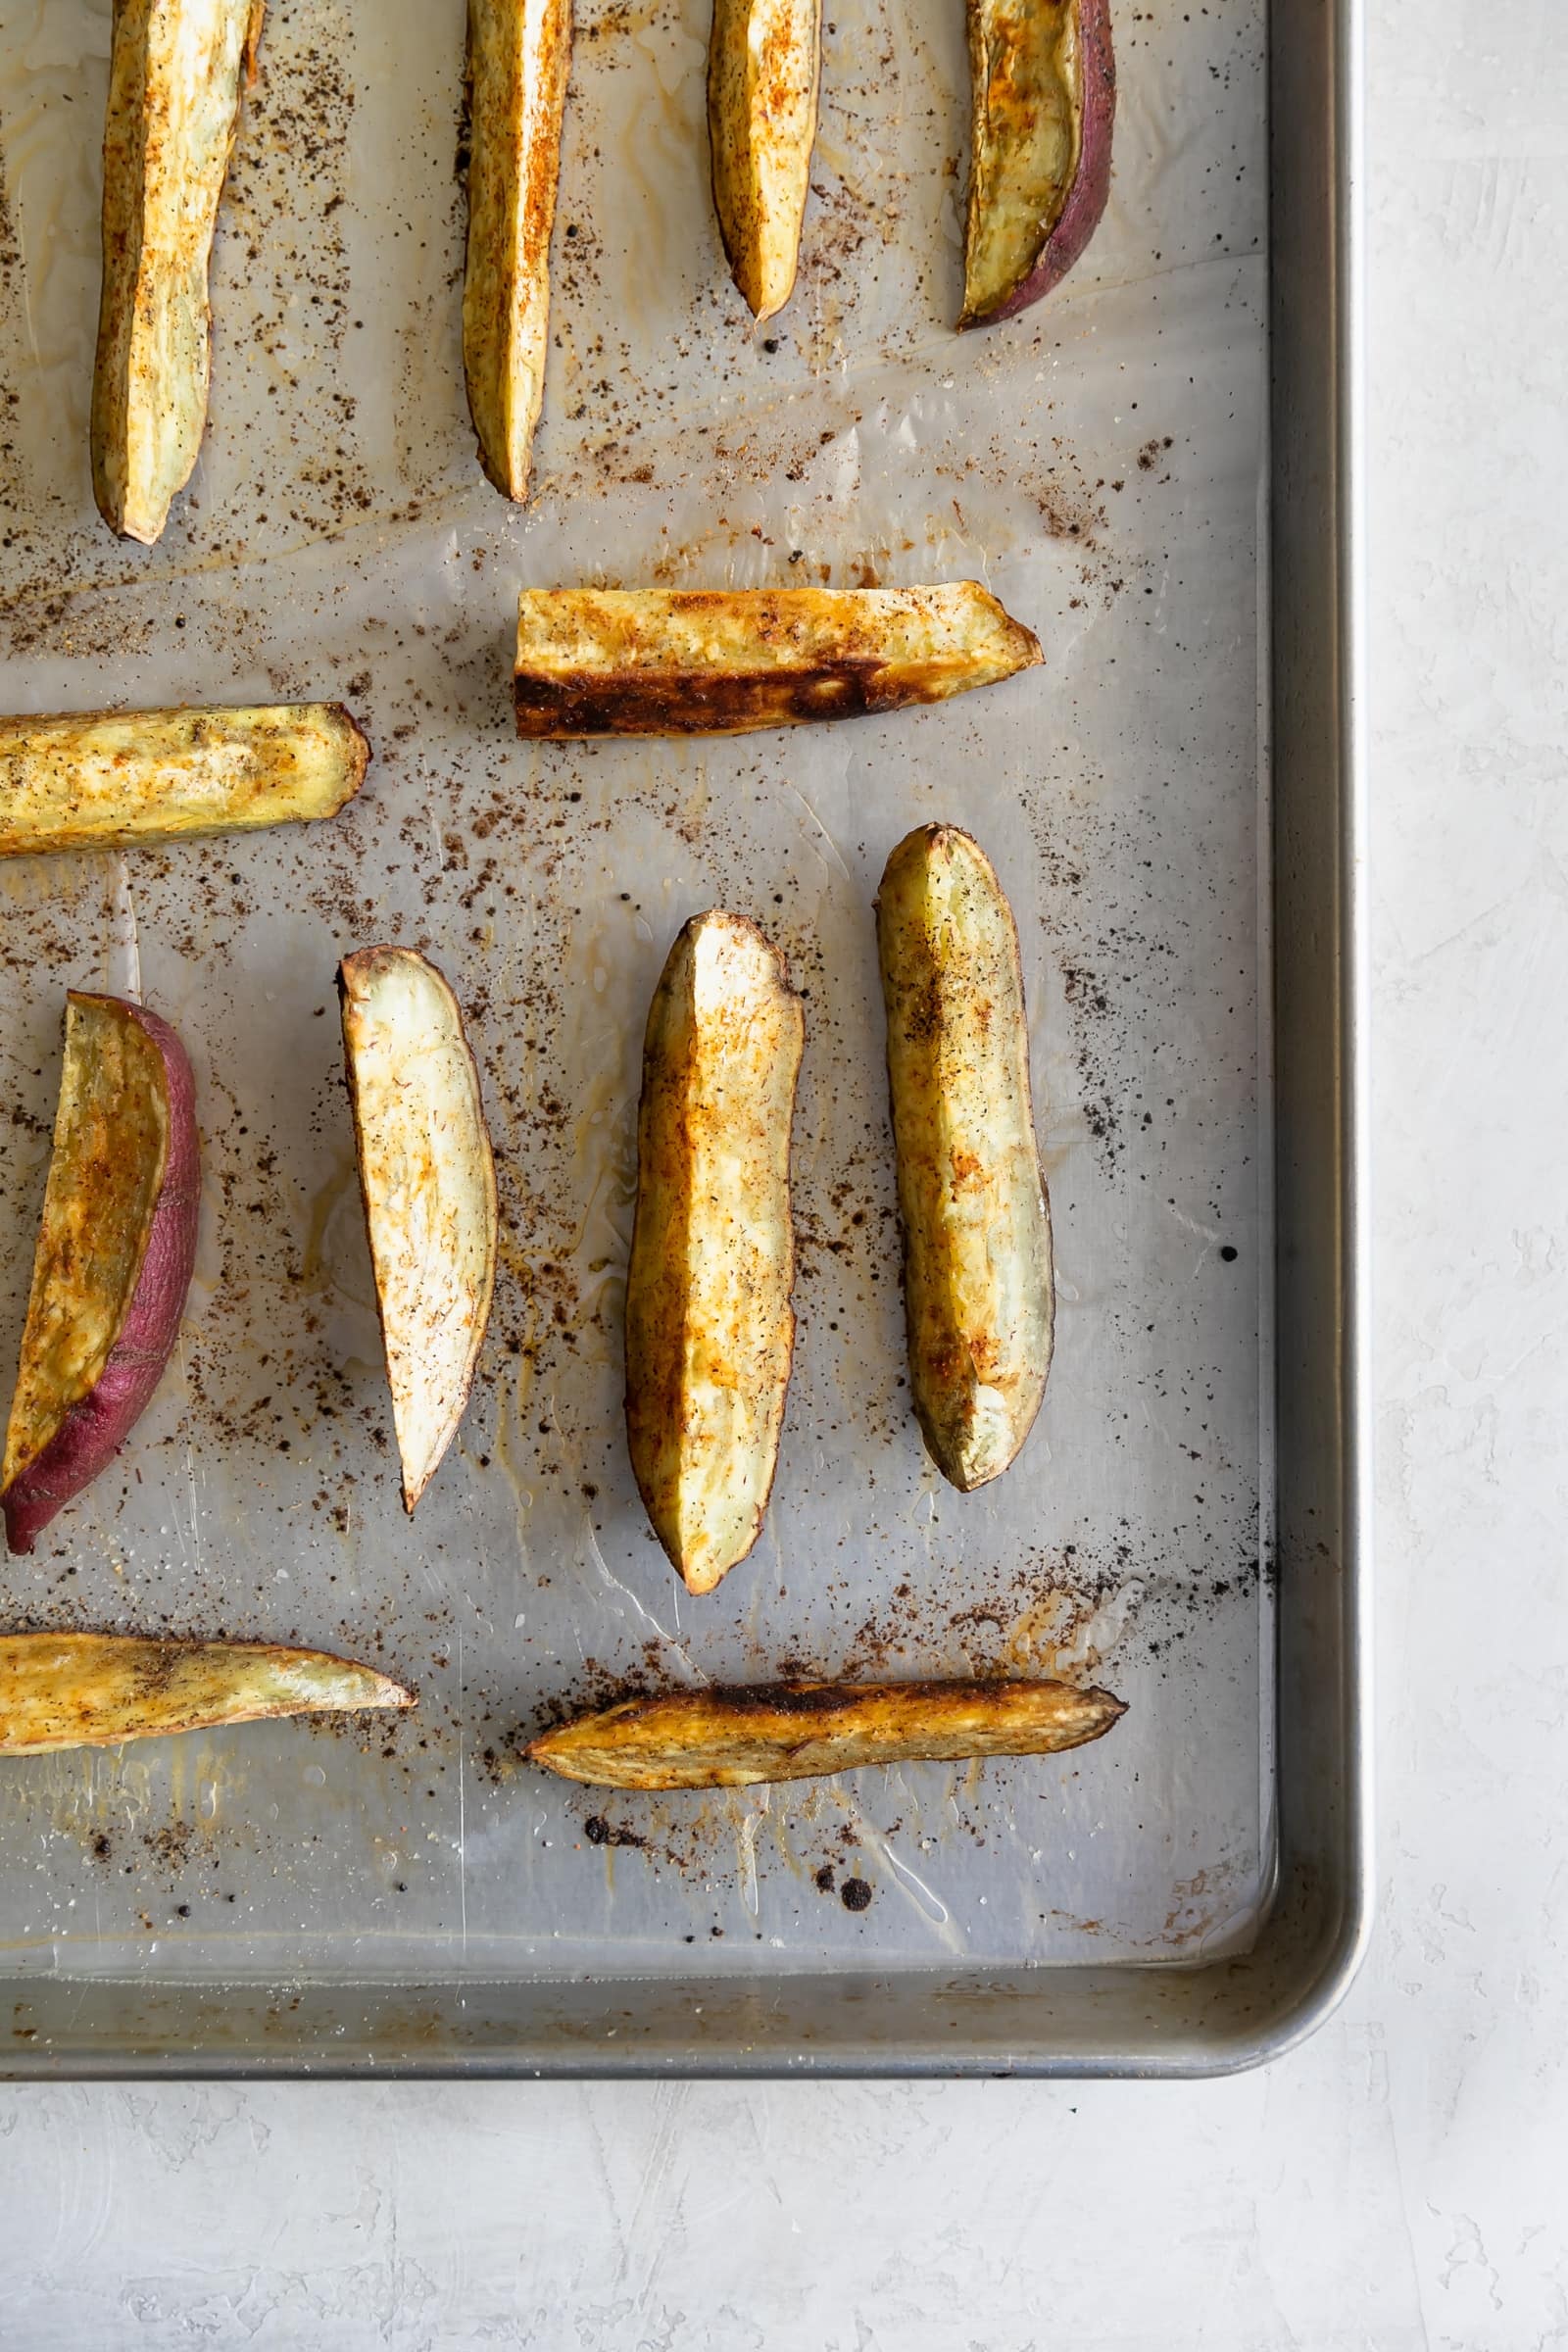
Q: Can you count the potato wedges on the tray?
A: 12